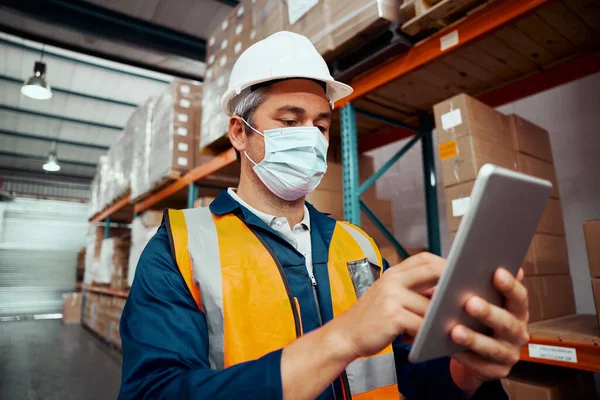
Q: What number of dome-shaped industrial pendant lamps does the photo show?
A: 2